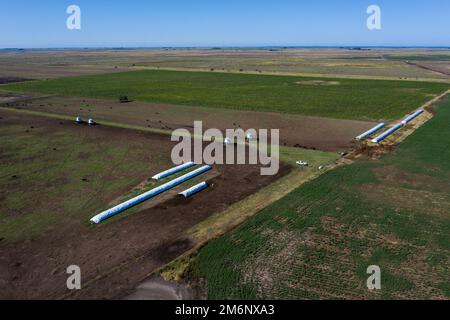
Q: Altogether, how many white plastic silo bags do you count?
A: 6